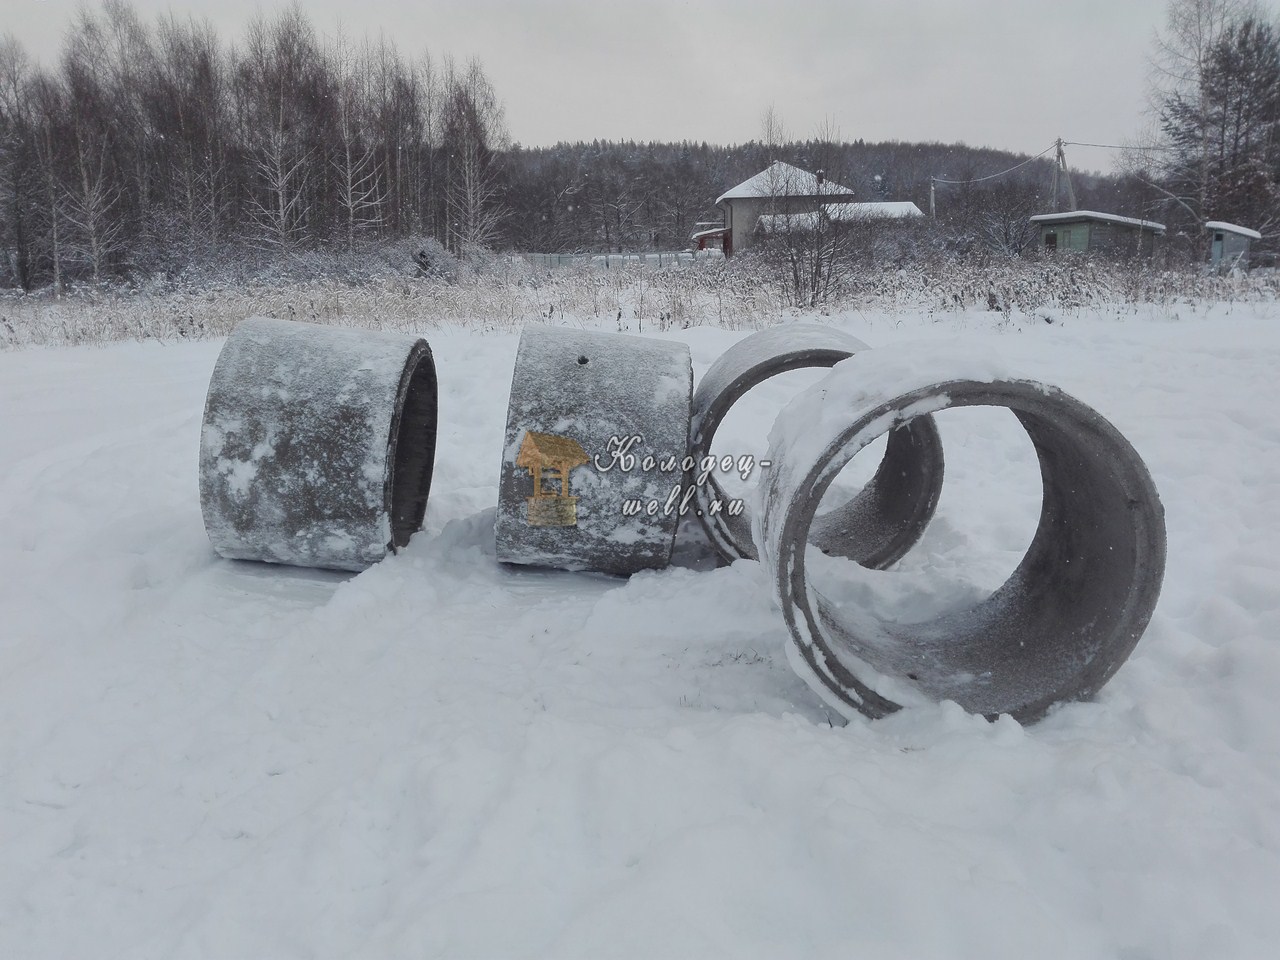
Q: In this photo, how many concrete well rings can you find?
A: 4